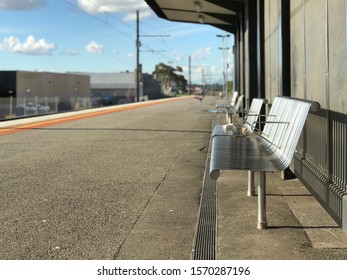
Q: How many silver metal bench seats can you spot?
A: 4